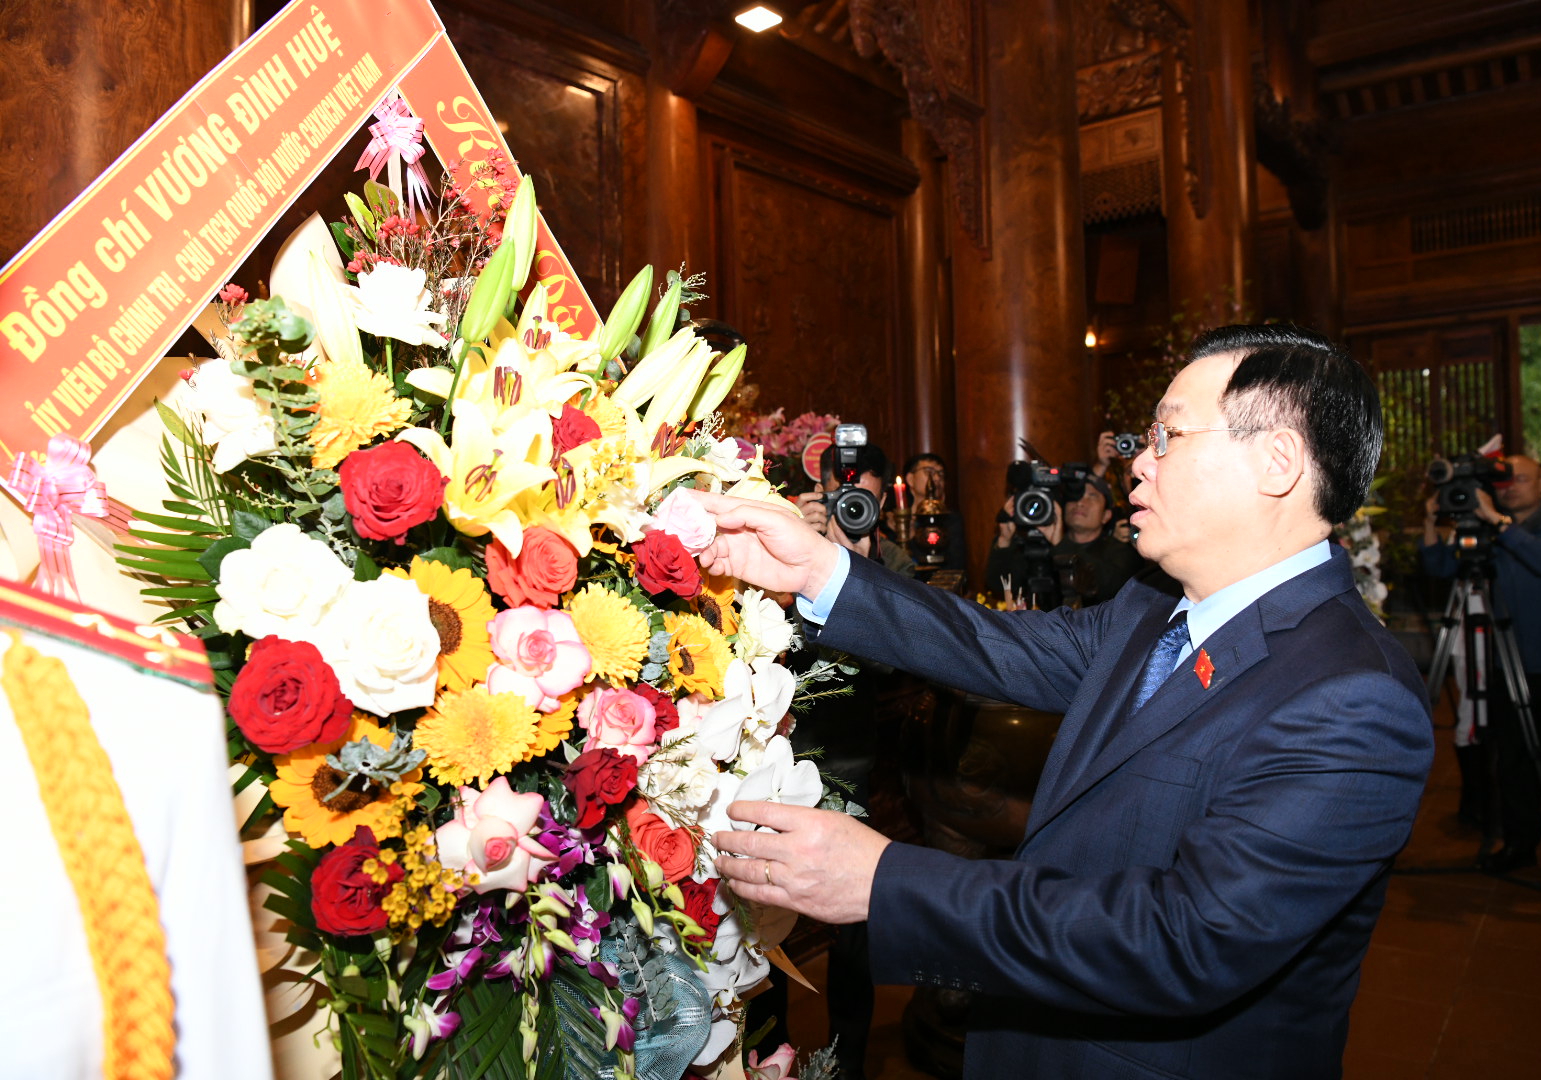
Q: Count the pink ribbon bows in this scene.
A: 2